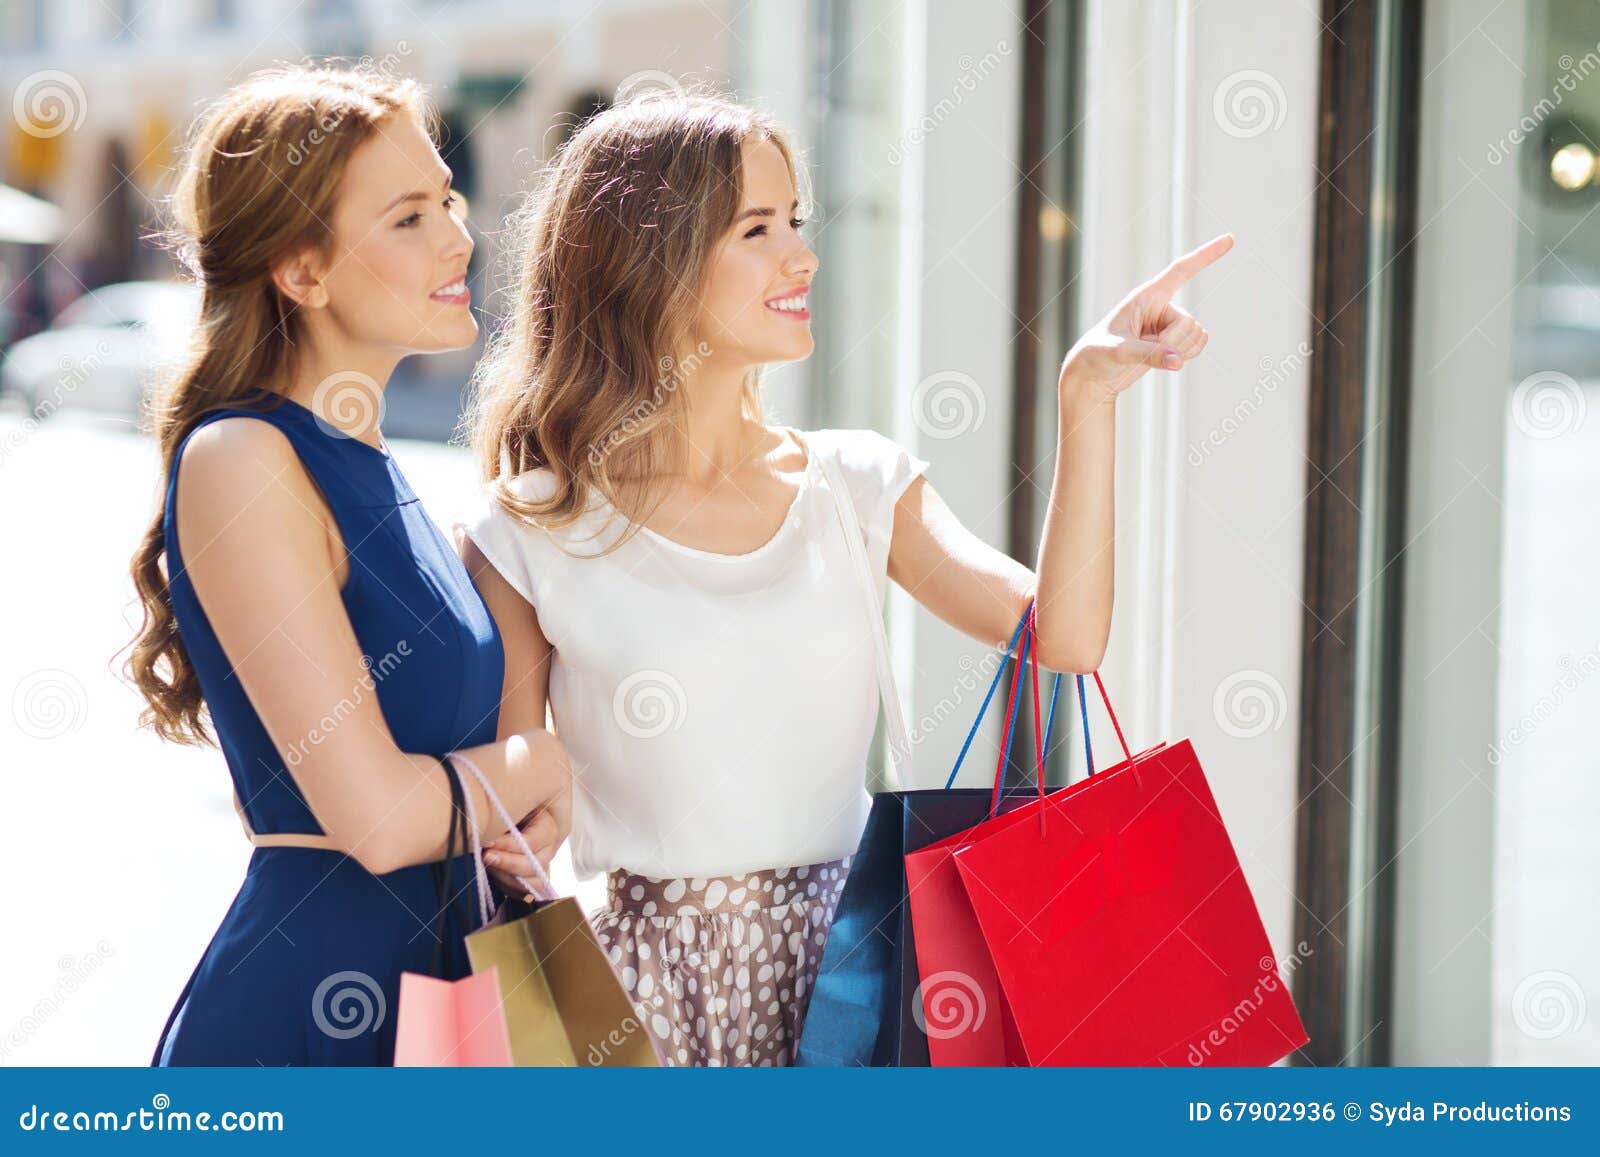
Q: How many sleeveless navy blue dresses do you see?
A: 1